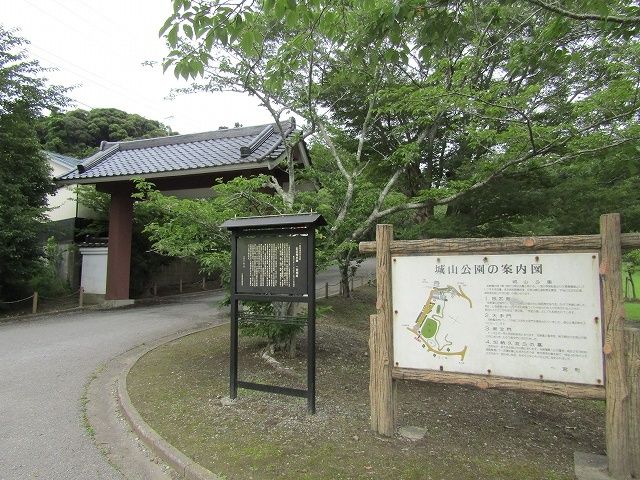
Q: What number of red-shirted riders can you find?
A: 0